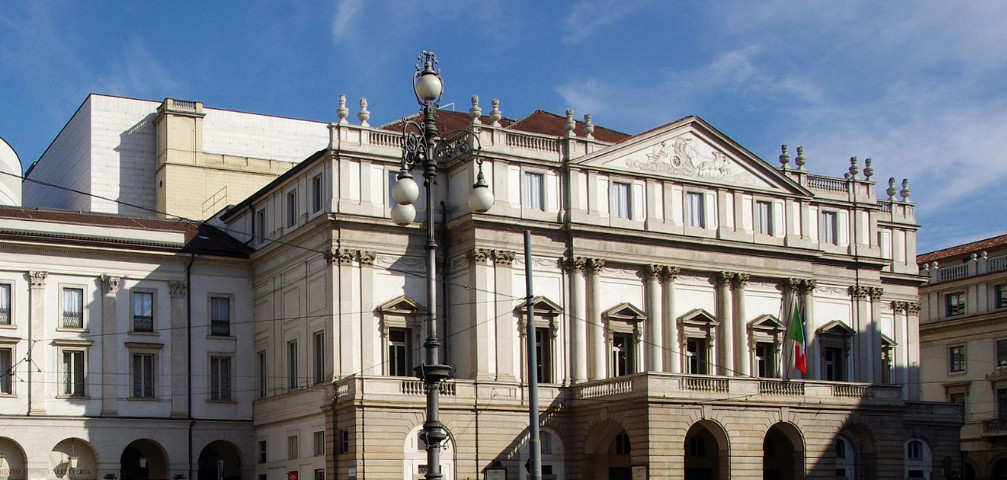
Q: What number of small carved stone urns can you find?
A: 12